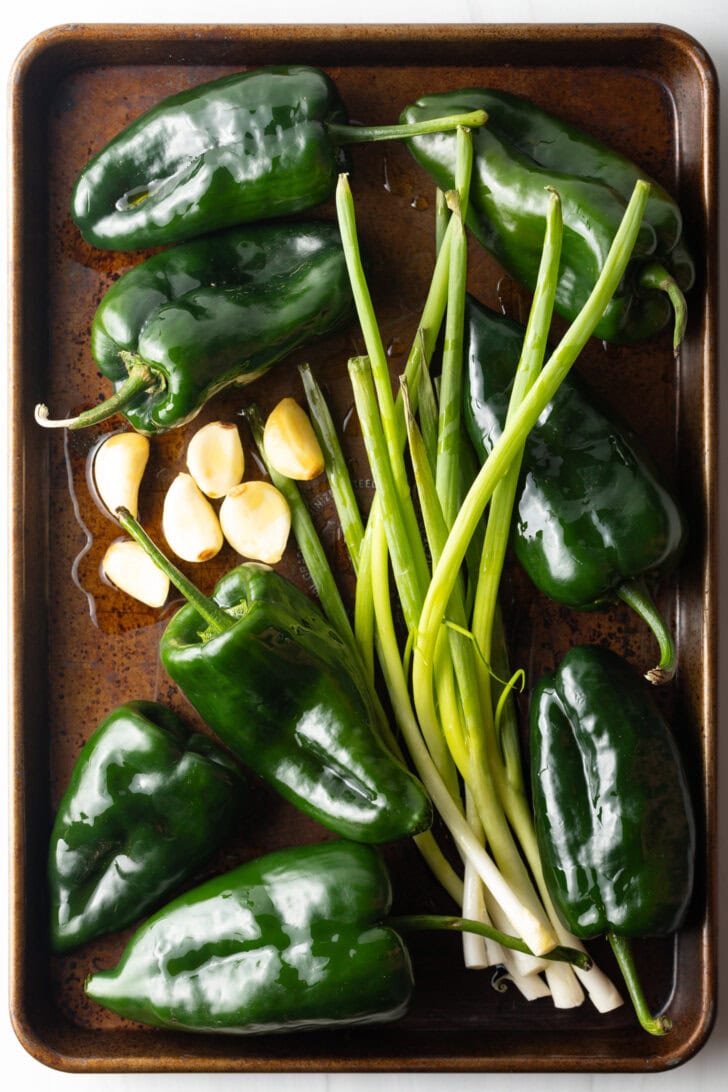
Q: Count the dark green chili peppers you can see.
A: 8